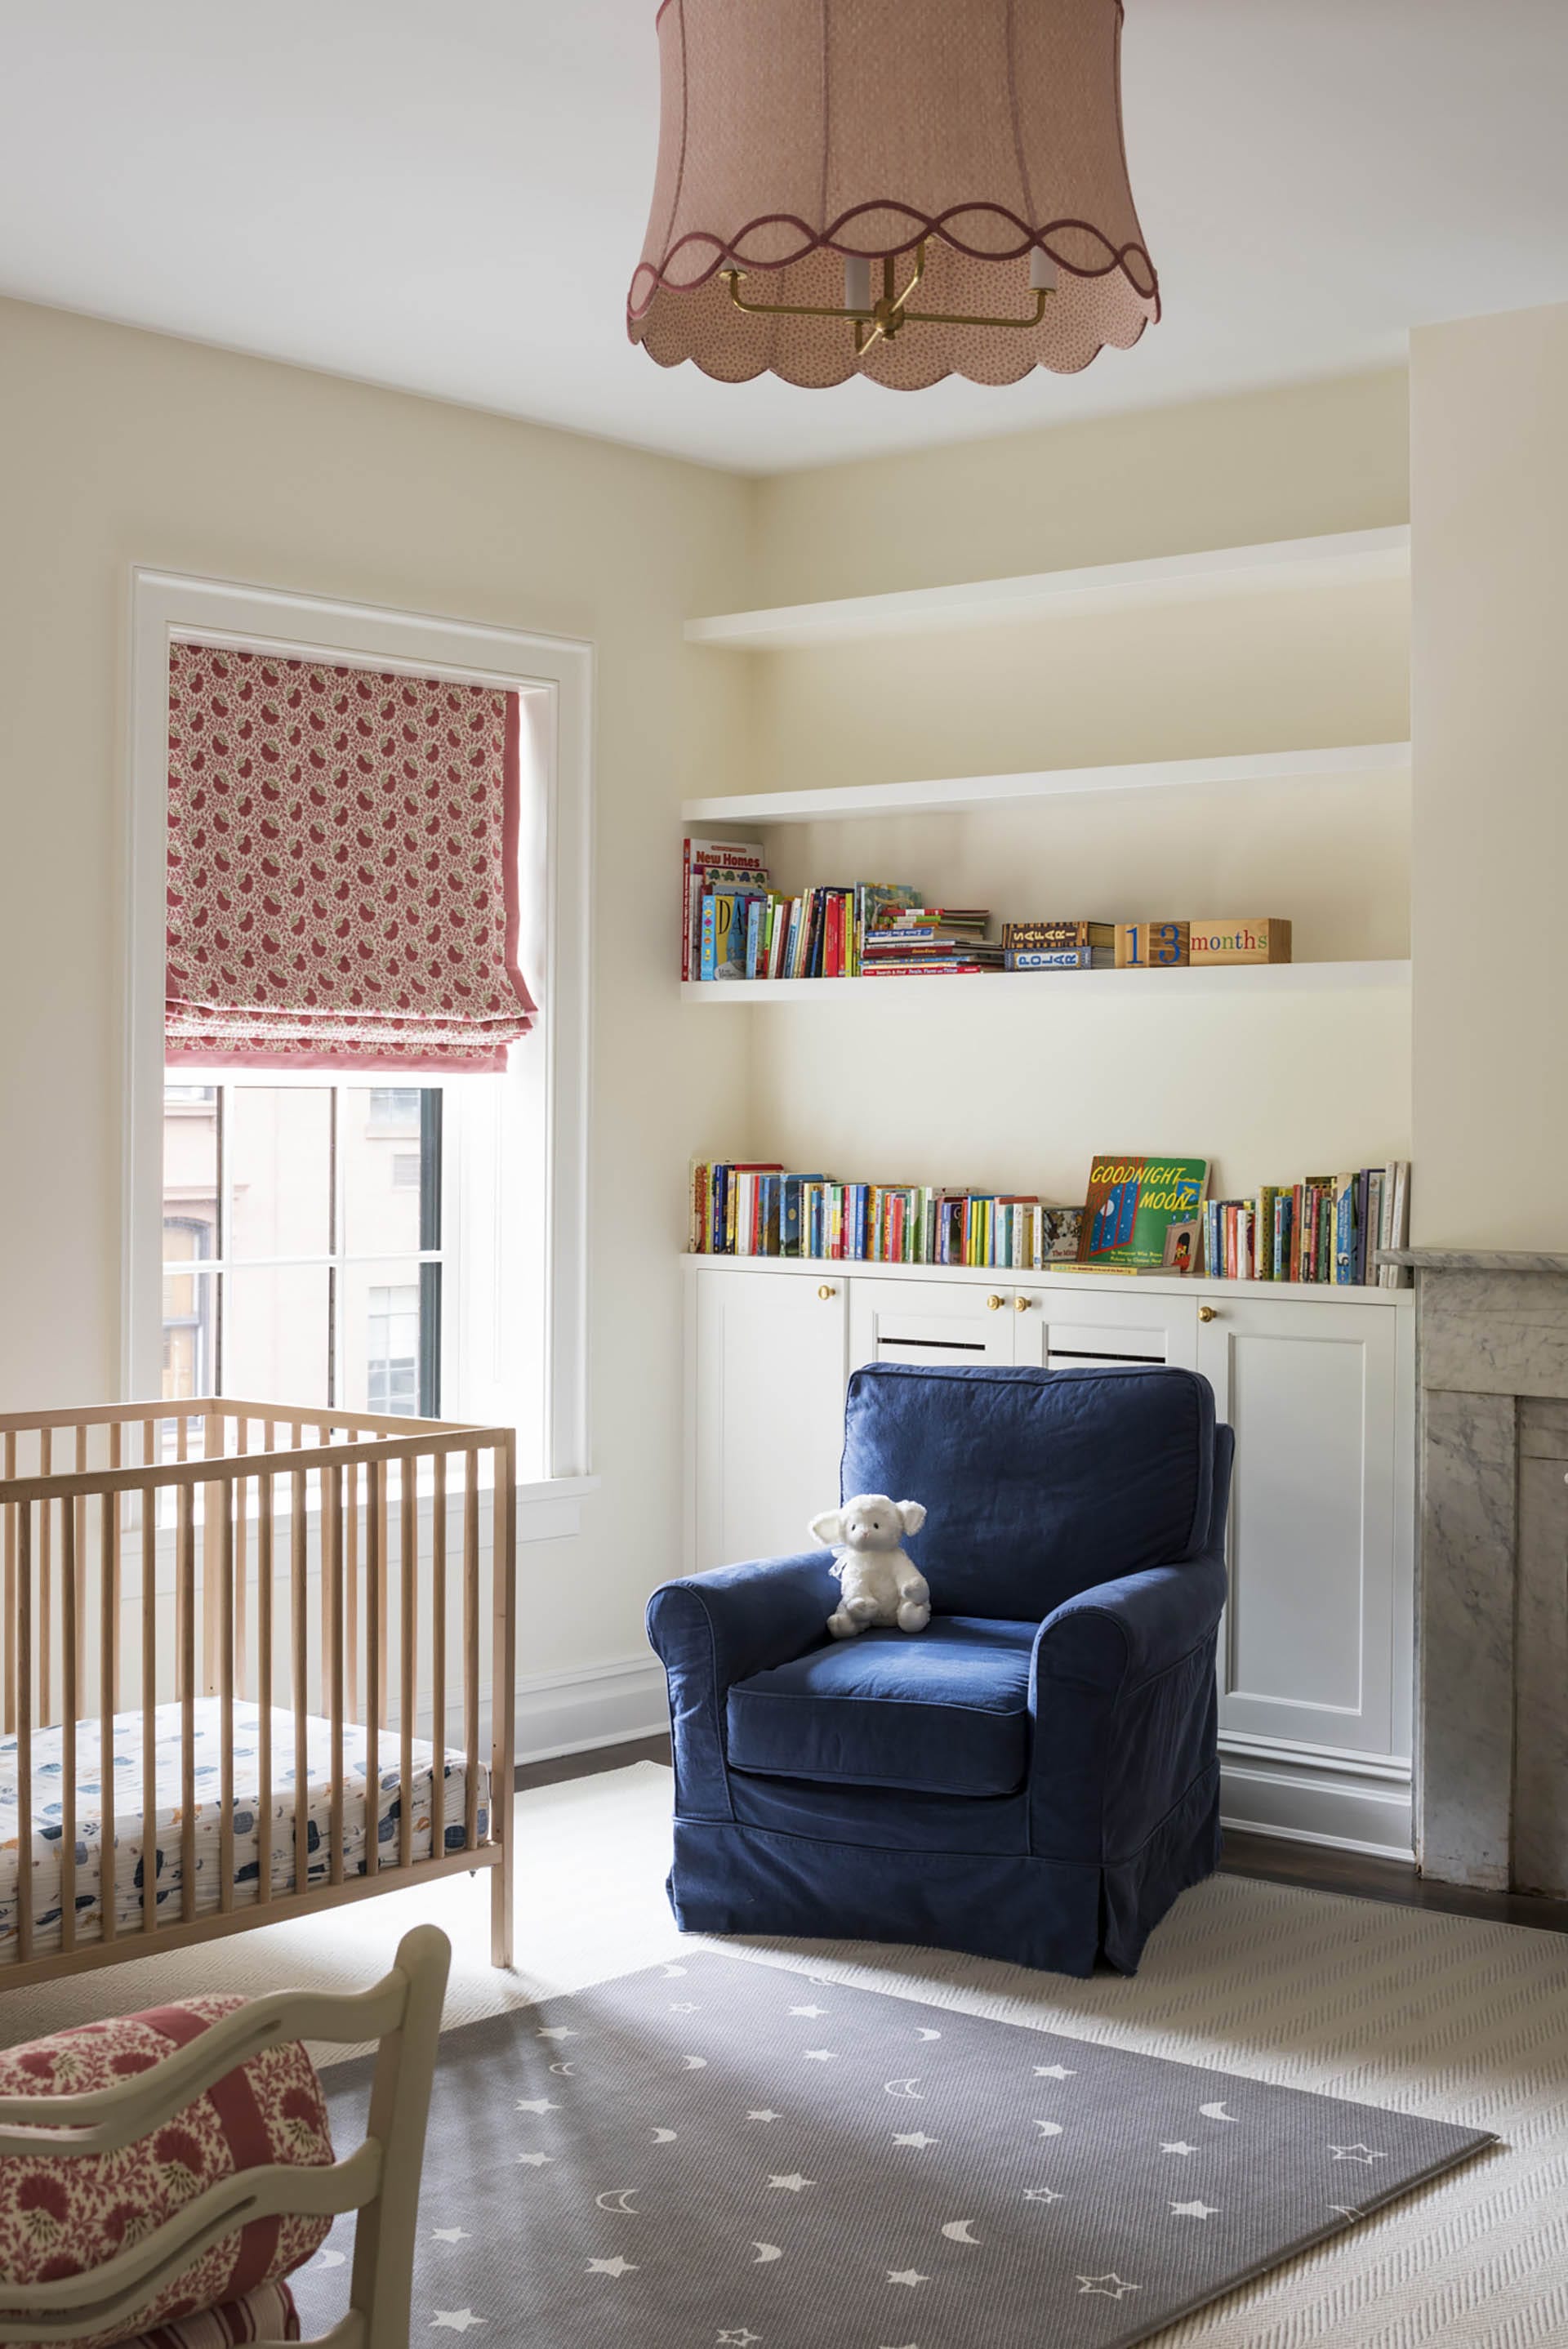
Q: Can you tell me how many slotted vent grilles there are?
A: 2